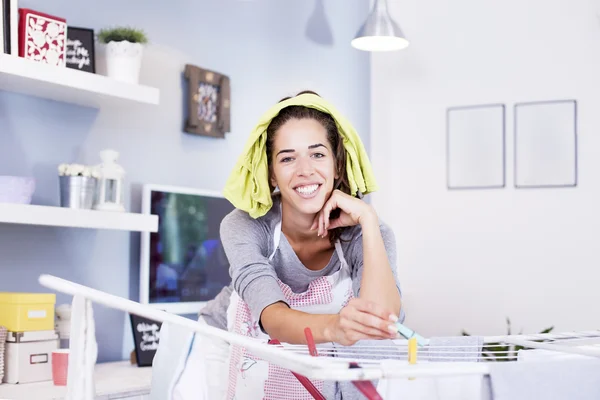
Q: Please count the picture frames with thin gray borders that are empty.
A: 2